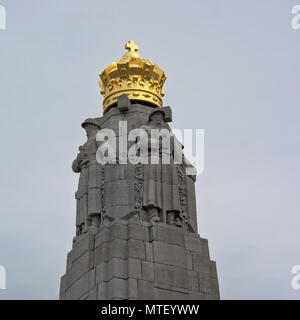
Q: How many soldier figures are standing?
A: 2